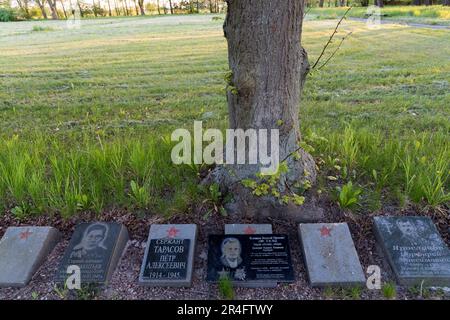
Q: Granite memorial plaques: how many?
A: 6